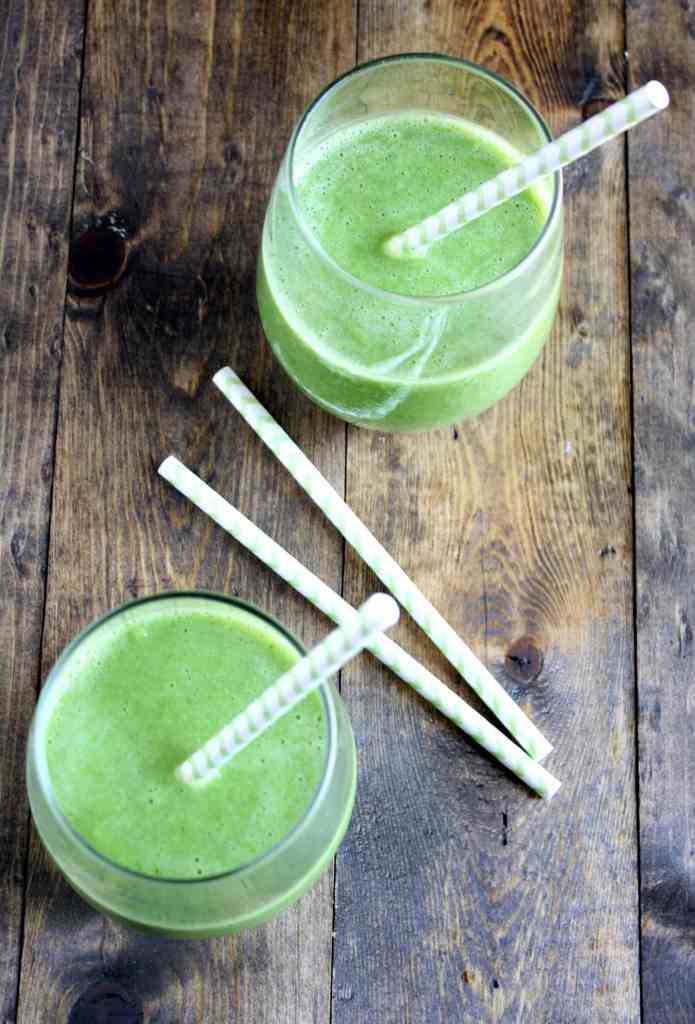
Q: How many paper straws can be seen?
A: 4